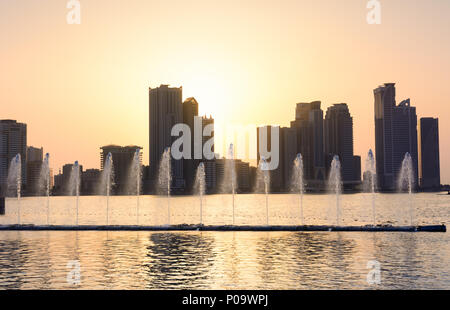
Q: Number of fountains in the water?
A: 13